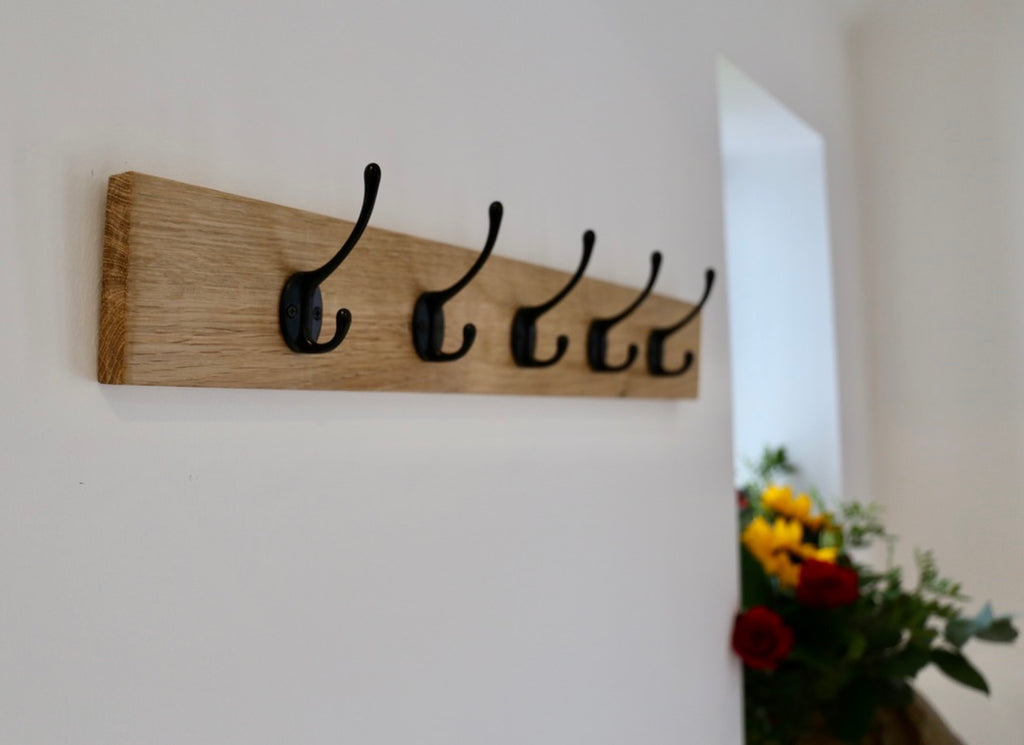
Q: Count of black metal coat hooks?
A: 5